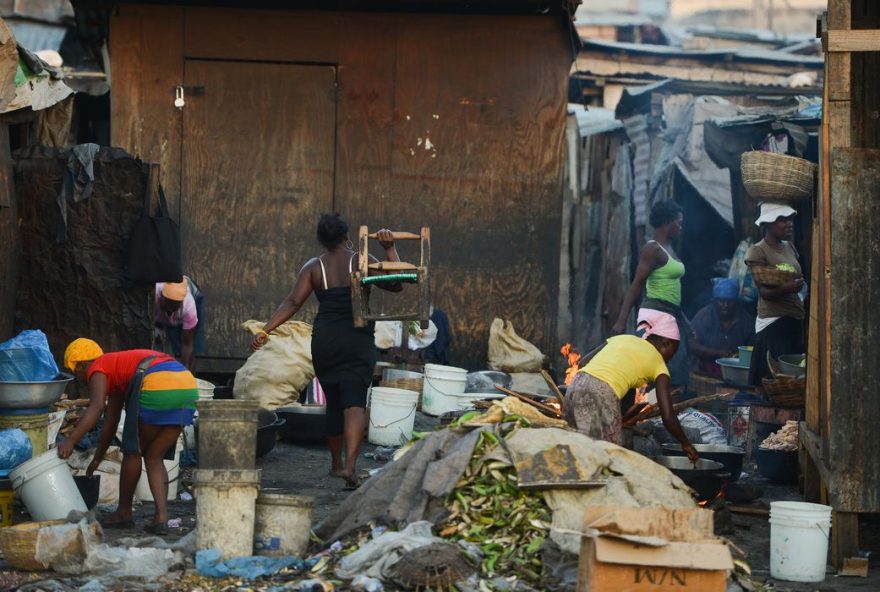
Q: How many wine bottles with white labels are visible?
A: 0